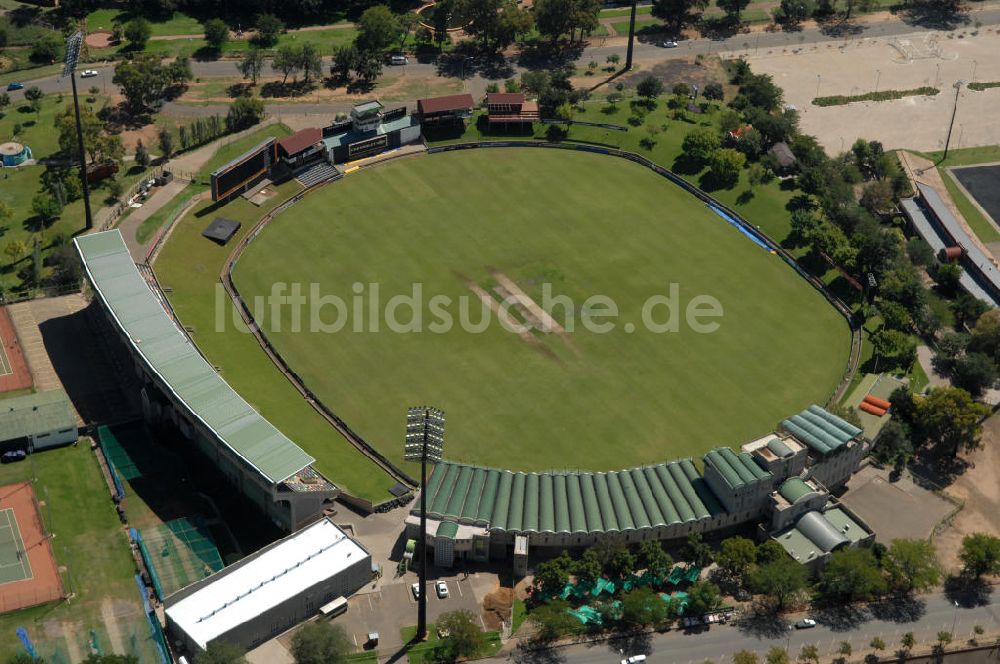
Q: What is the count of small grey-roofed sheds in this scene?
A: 1